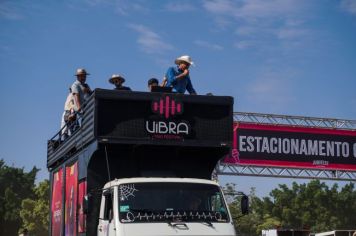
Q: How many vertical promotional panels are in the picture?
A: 3